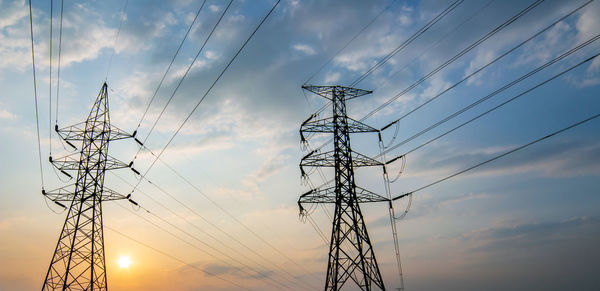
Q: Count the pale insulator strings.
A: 0